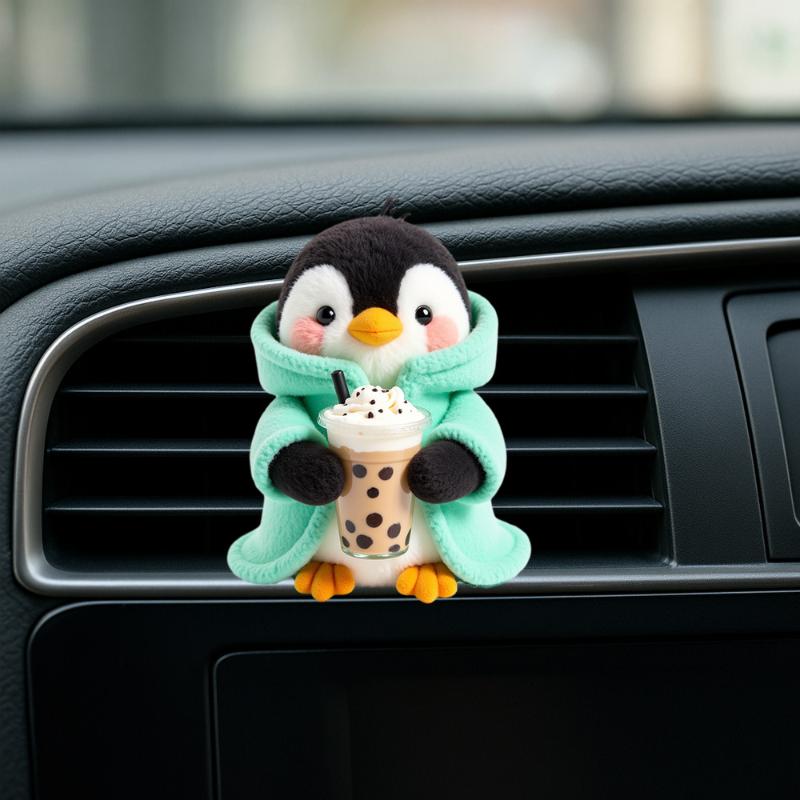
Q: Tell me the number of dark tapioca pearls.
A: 10